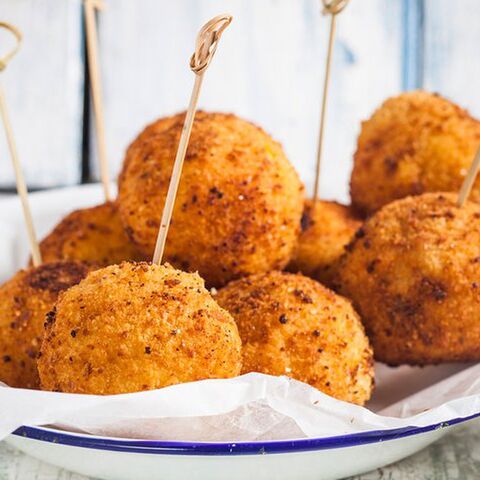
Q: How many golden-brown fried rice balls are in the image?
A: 8